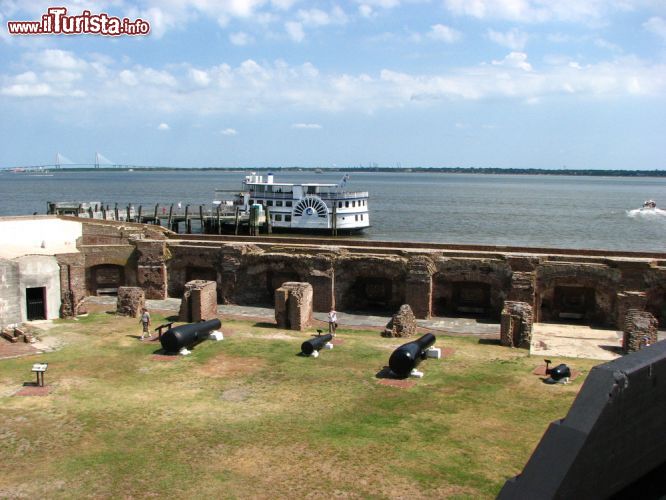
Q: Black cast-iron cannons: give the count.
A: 4